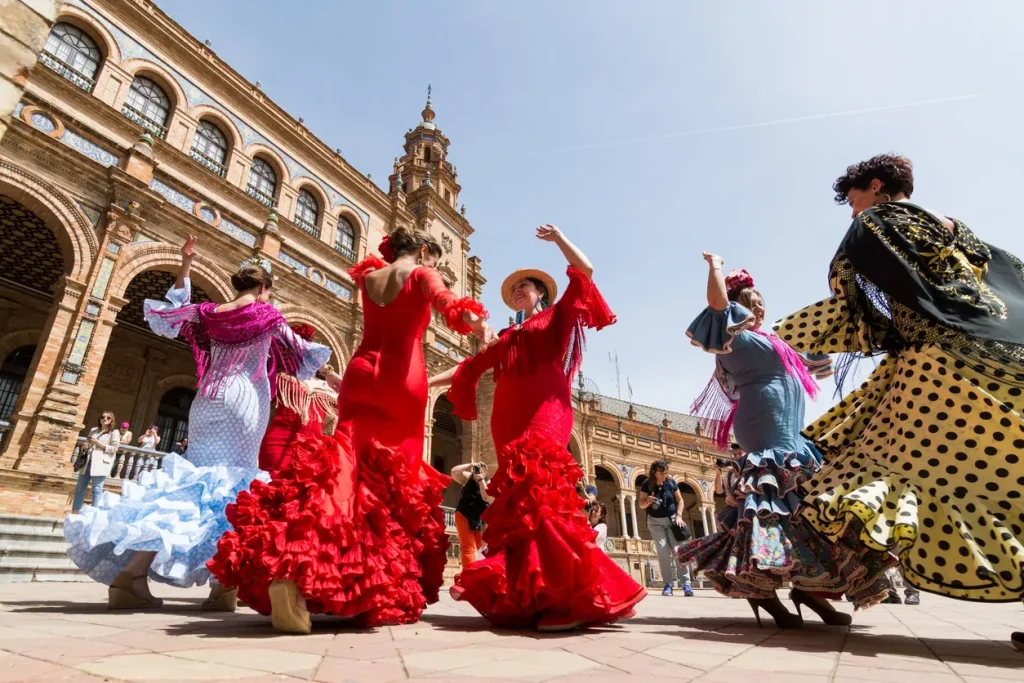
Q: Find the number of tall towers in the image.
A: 1